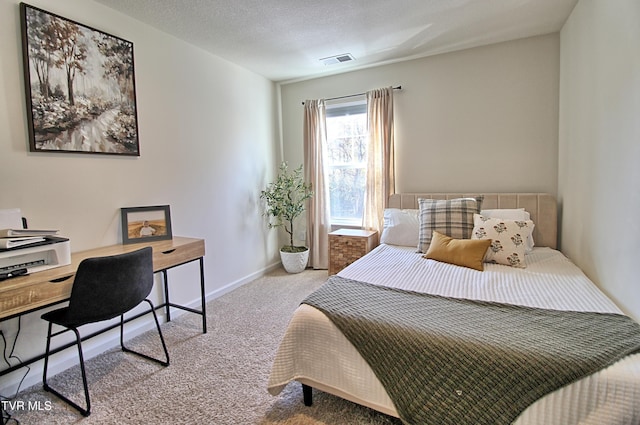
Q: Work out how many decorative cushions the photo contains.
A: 3